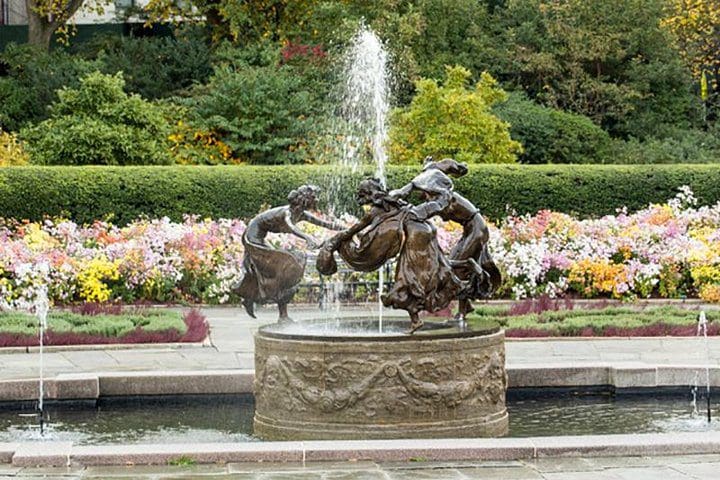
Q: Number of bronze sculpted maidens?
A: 3